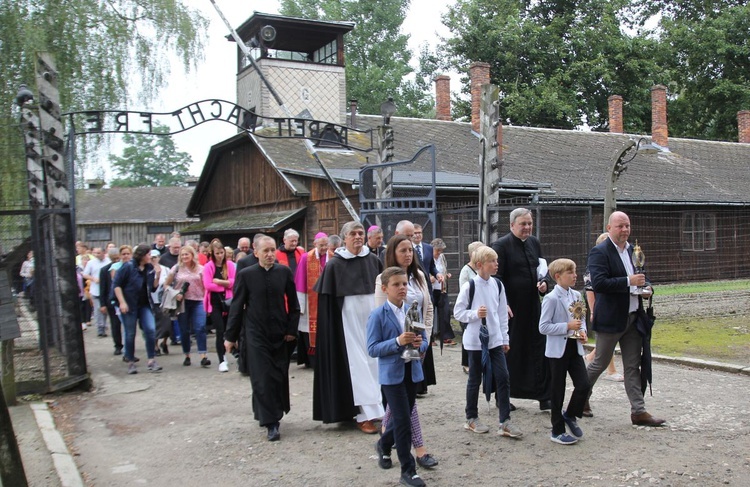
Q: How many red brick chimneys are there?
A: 5